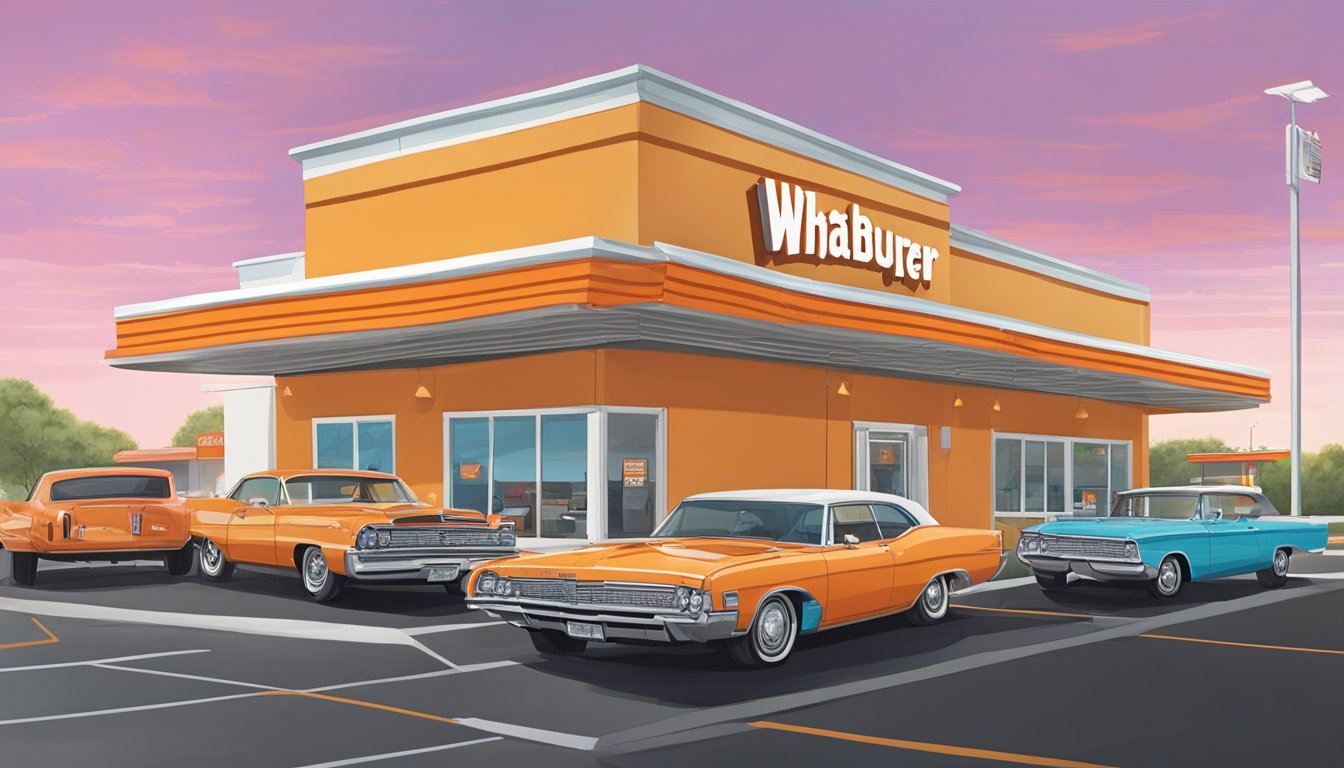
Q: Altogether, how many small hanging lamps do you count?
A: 6